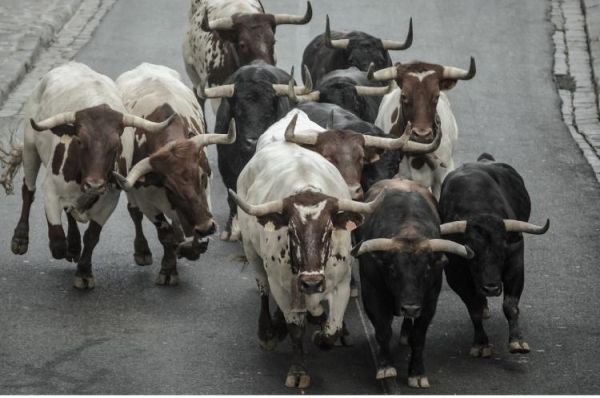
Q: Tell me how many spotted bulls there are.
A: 6